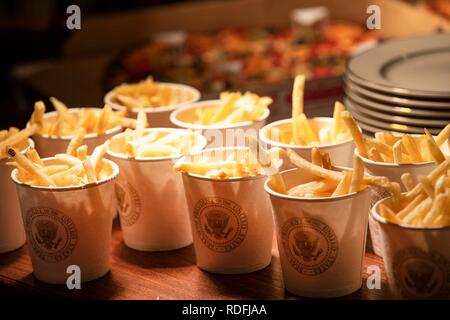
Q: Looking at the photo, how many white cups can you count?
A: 11